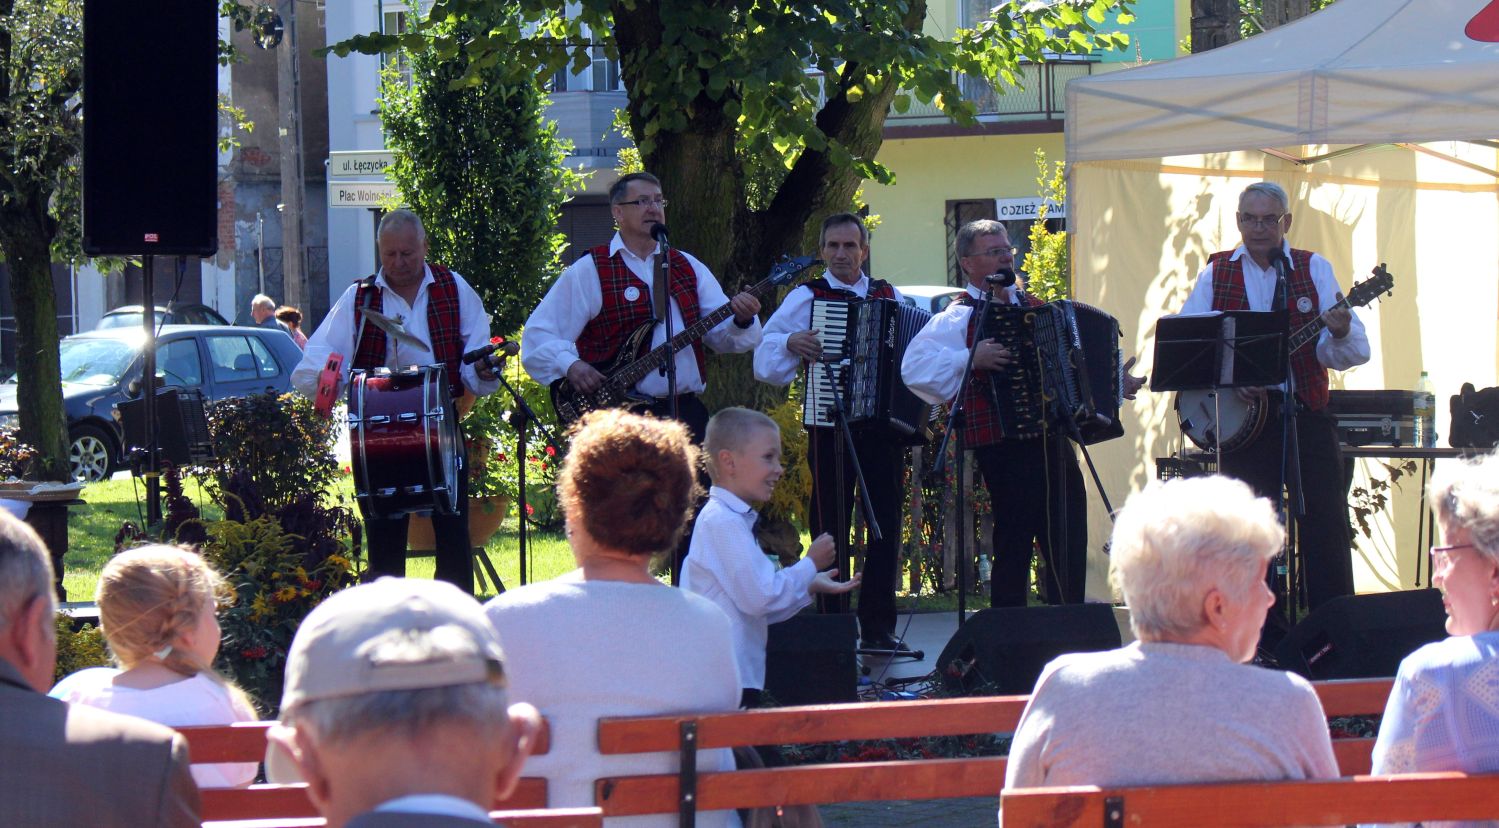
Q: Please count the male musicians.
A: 5